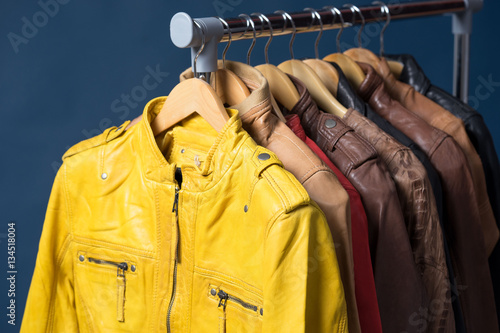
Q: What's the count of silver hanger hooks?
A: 9